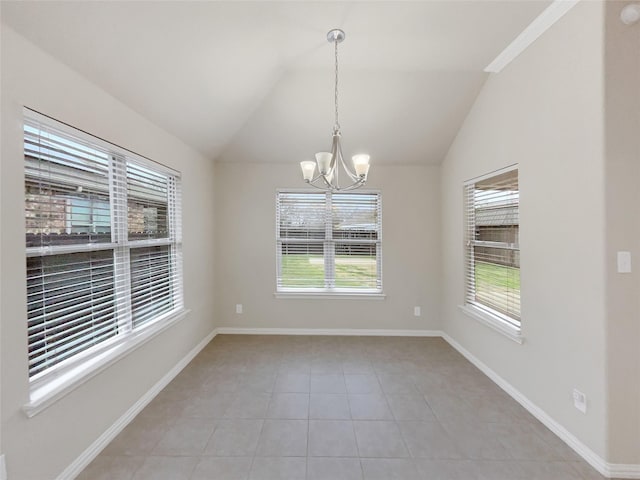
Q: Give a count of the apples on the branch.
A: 0